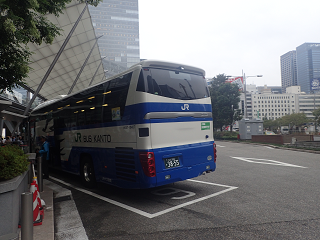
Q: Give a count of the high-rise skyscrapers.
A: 3